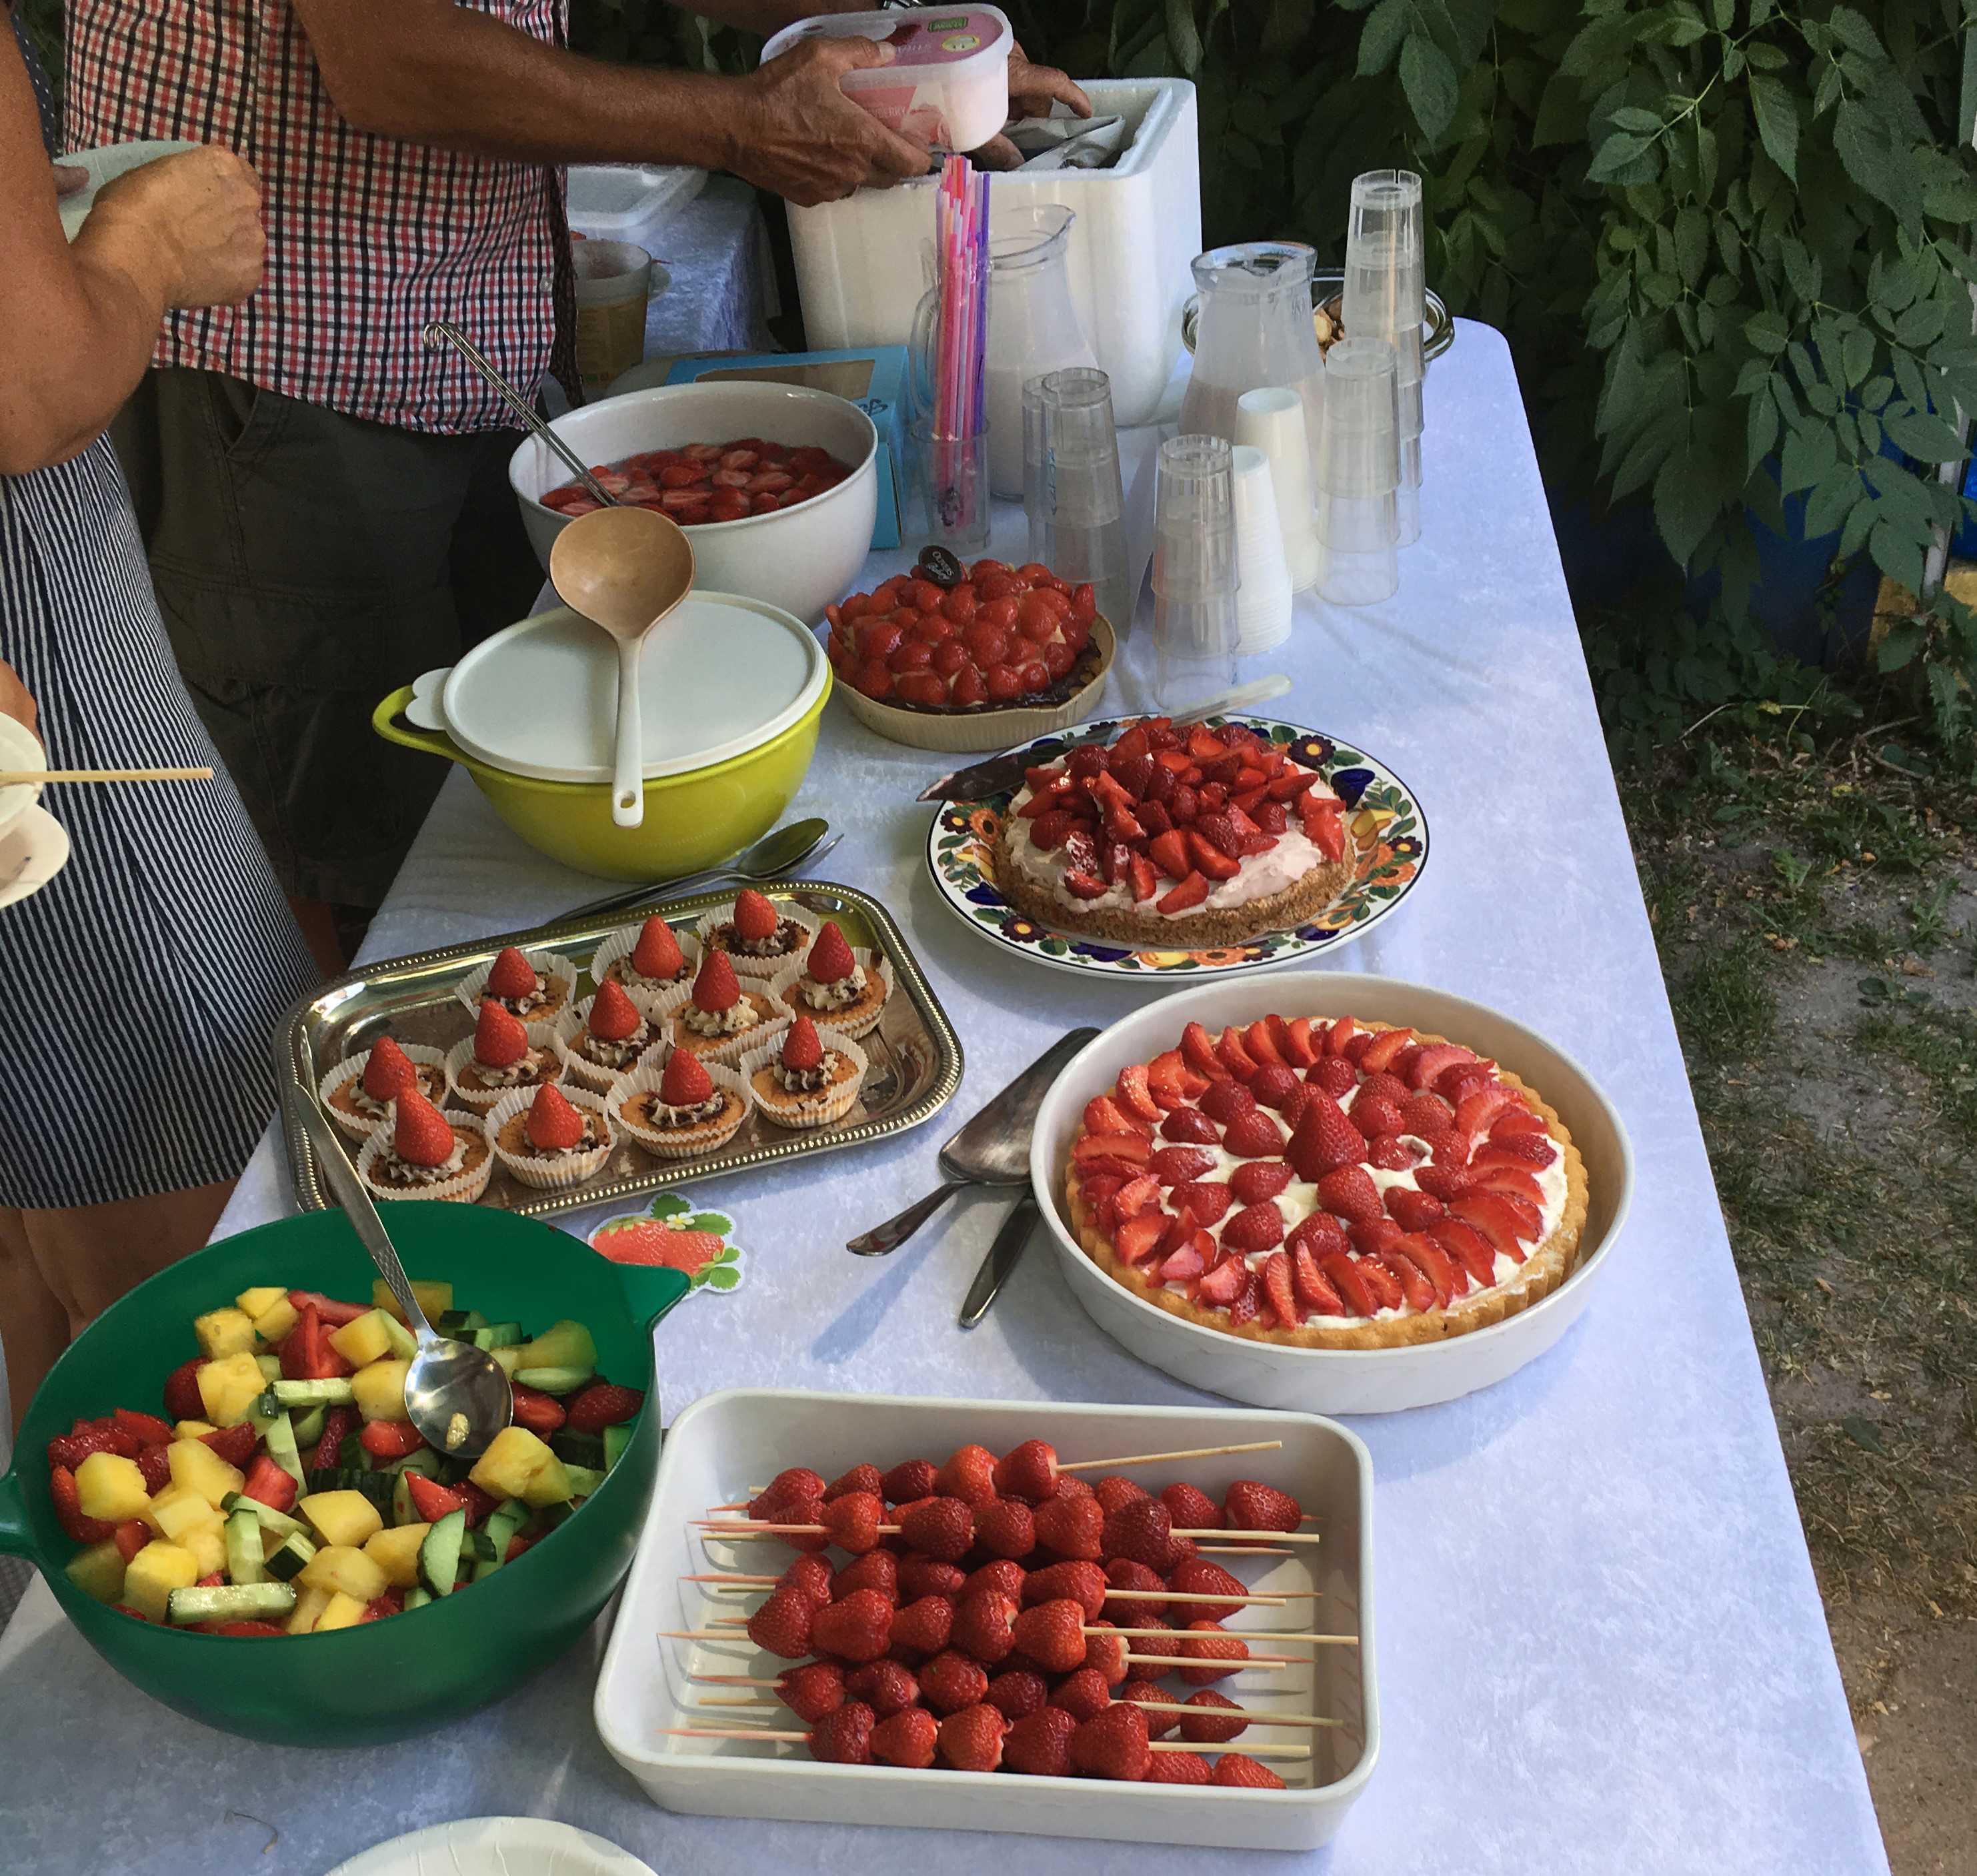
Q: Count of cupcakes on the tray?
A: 12